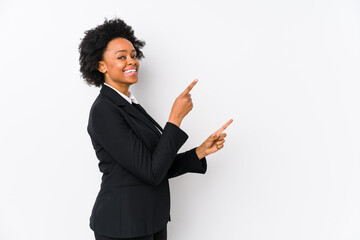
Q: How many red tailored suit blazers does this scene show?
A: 0